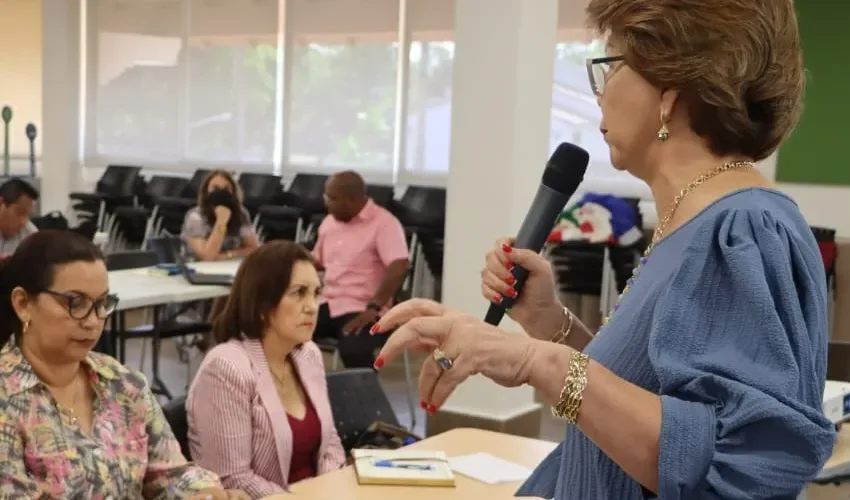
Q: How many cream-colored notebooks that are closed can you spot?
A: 1